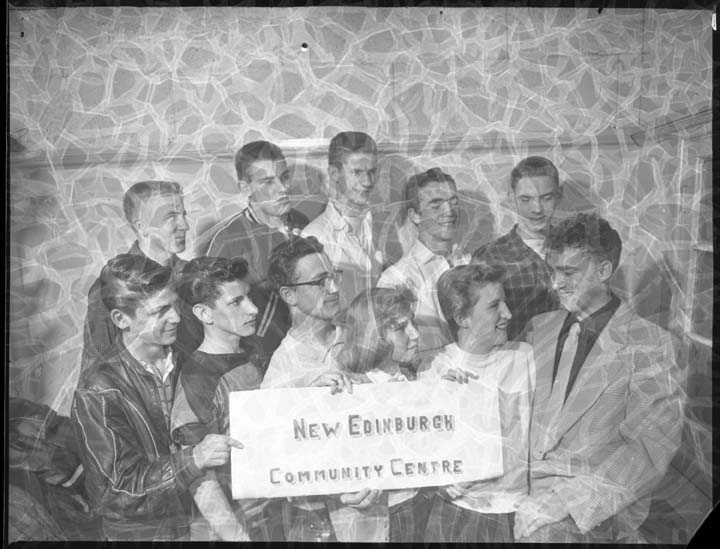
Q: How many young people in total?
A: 11